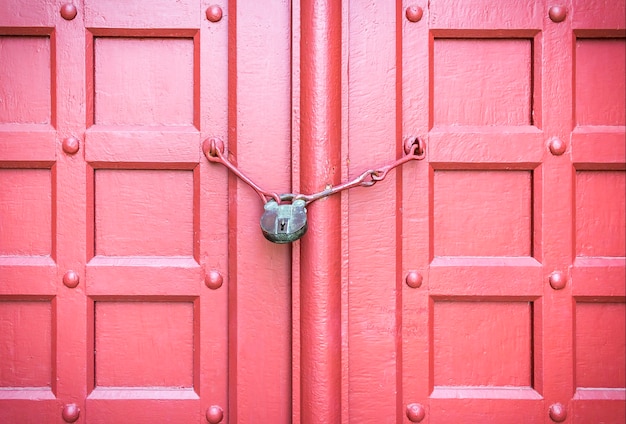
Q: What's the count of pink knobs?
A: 14